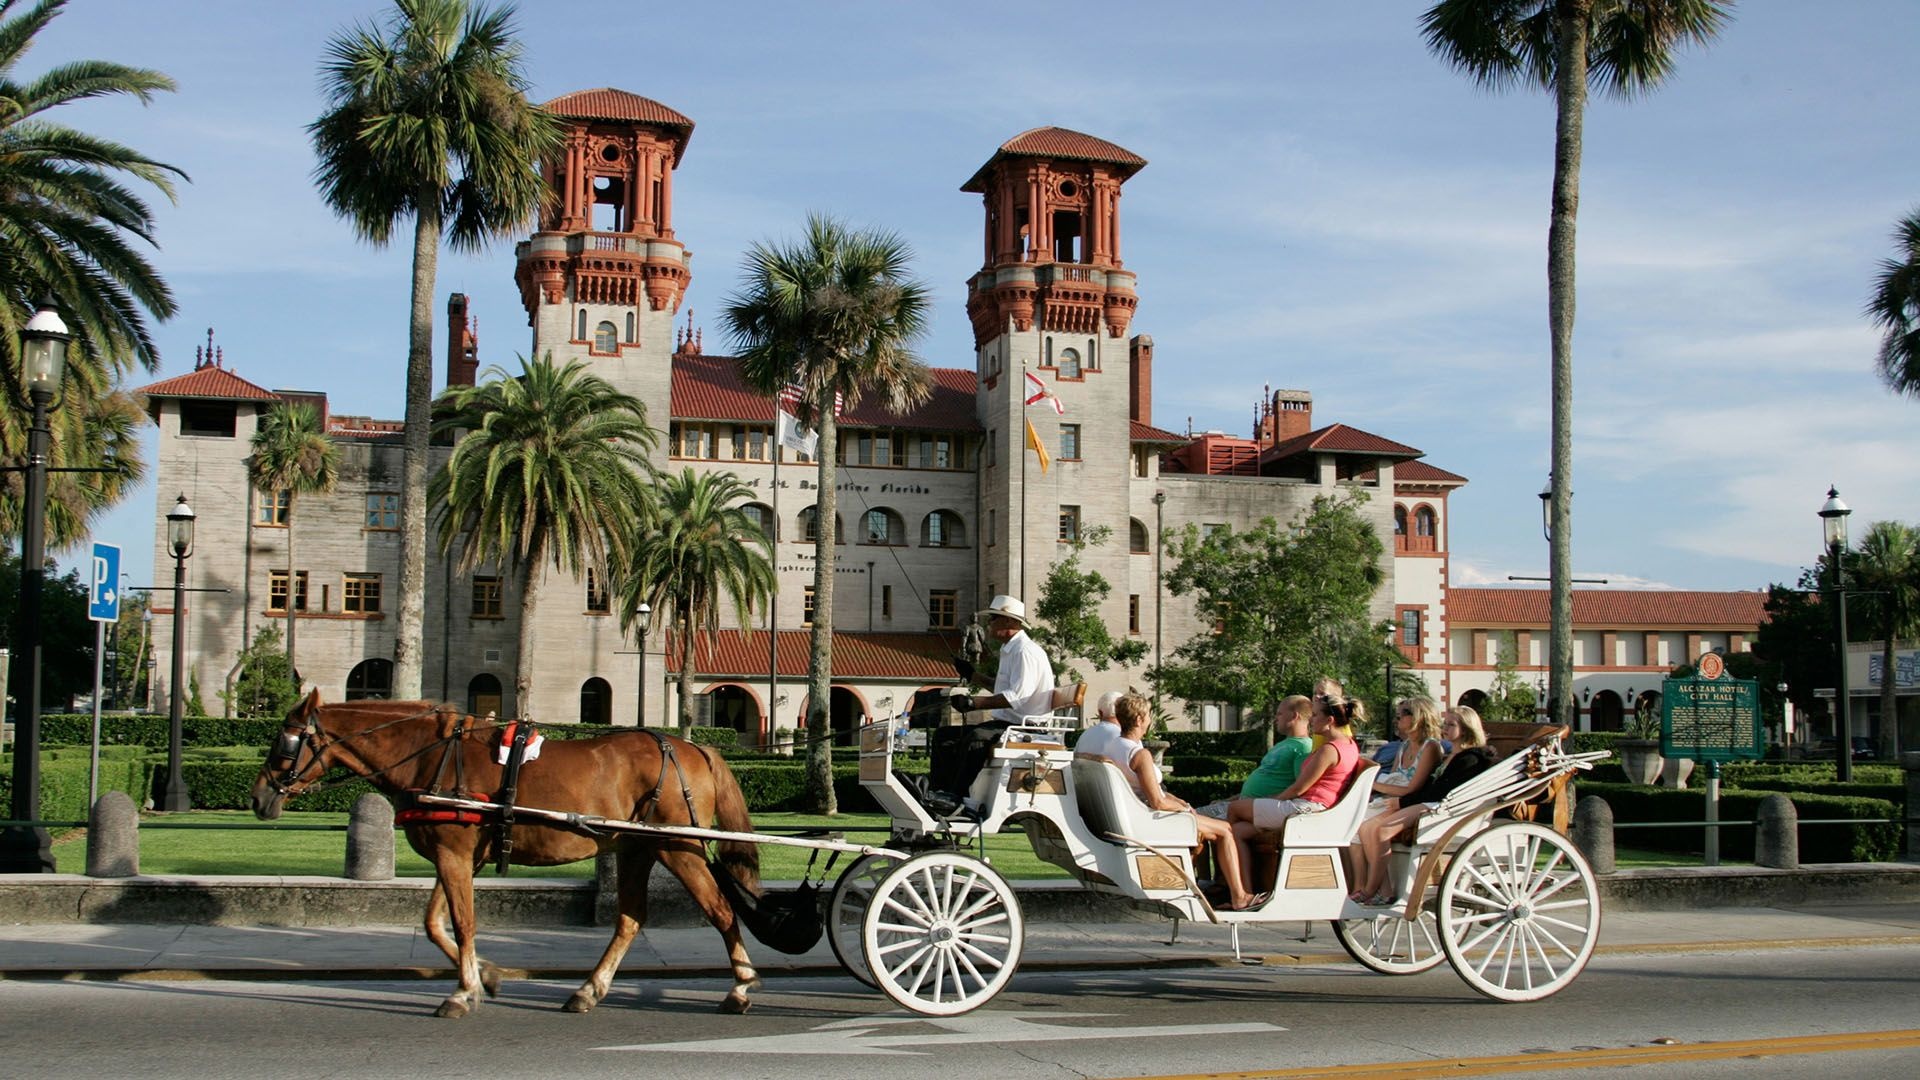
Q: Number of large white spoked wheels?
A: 4